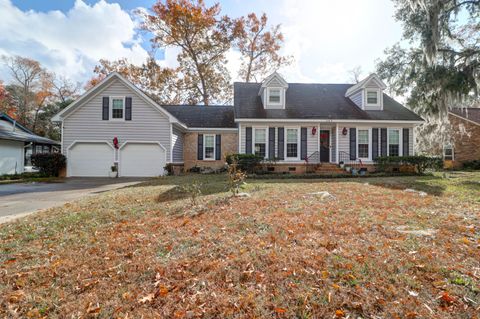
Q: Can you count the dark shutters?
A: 12